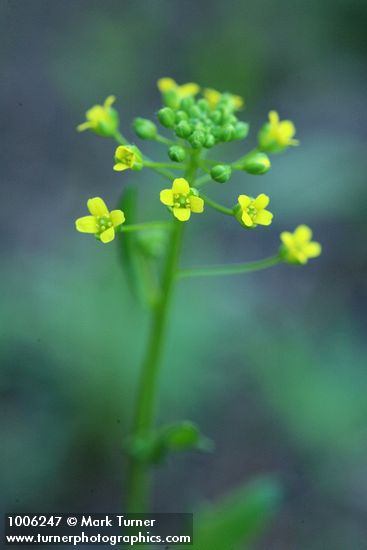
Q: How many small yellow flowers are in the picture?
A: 9